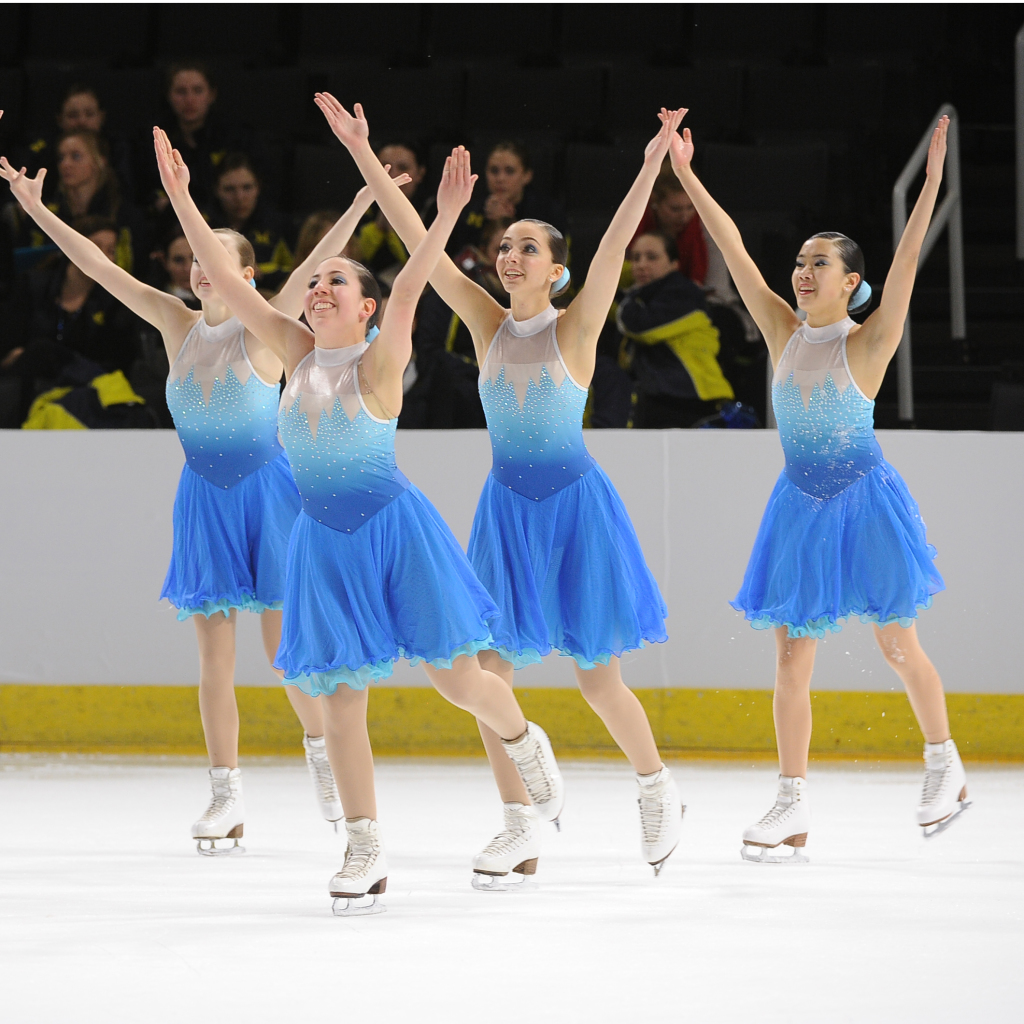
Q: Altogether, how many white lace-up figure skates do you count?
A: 8